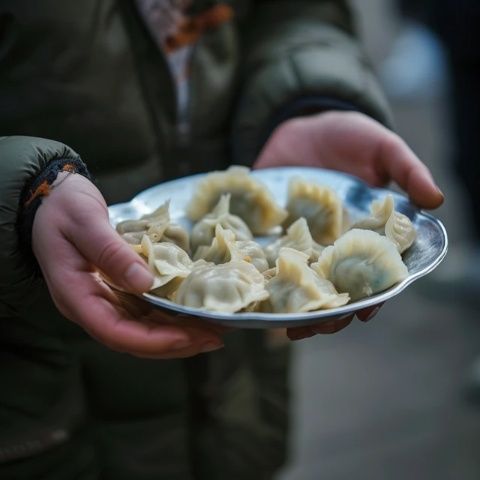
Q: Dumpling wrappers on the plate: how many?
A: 11